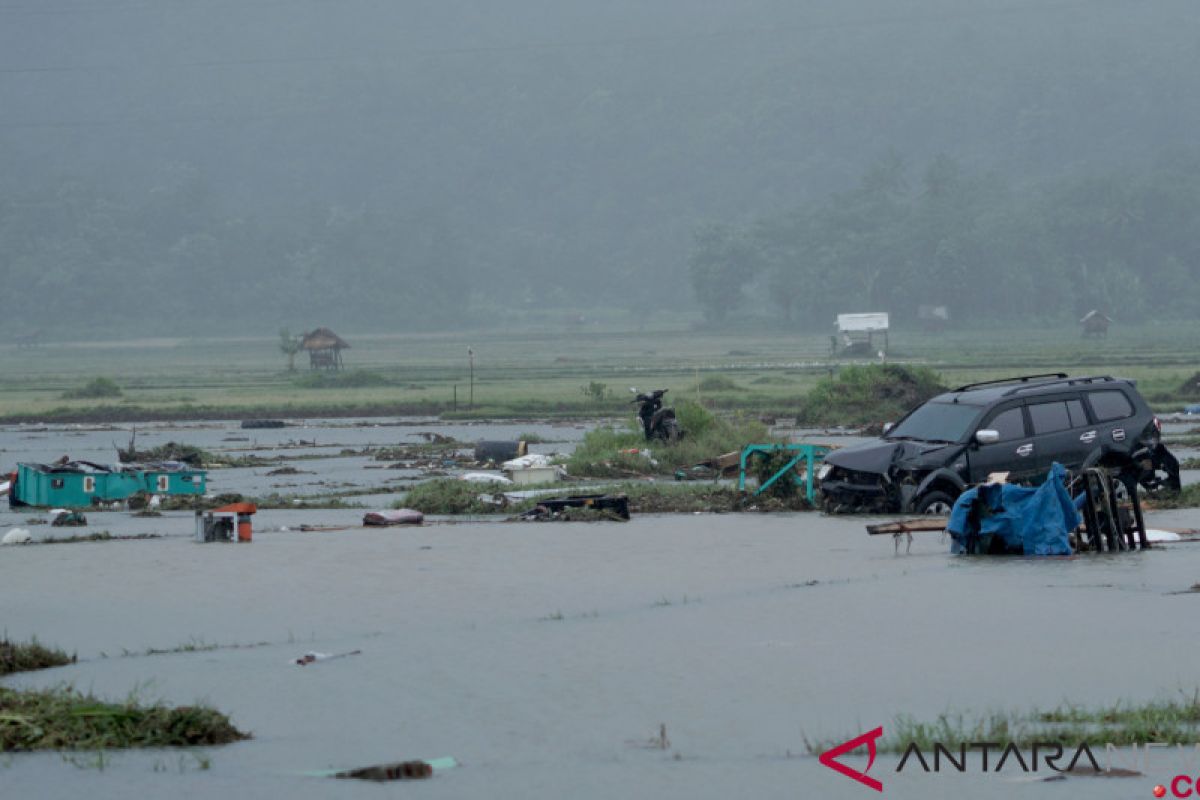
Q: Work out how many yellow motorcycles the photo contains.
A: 0